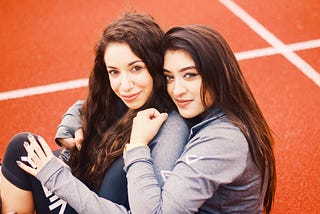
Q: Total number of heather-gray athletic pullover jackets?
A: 2